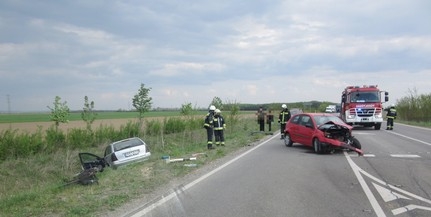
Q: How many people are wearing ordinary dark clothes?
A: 2